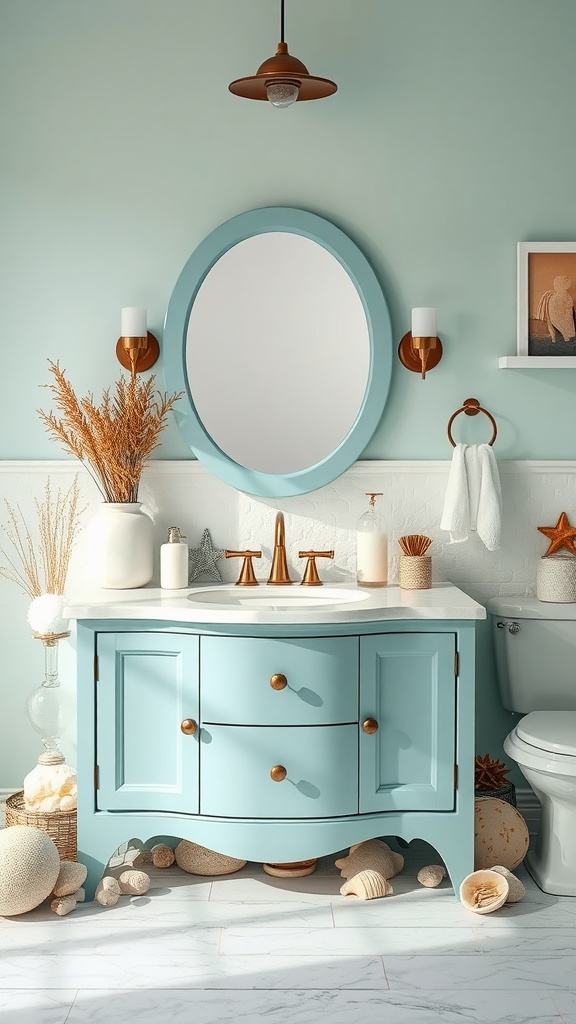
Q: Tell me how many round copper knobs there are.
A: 4